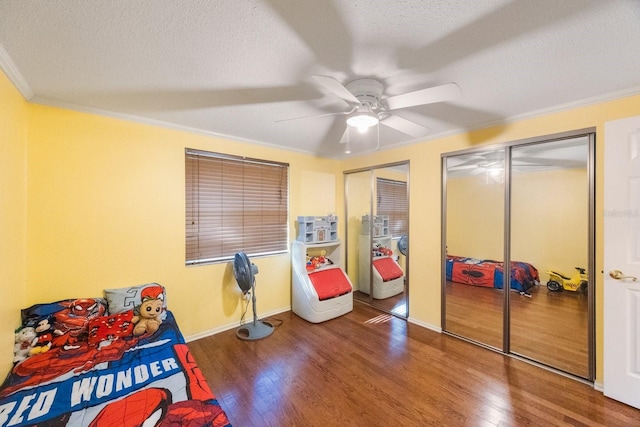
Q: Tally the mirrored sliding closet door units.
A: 2